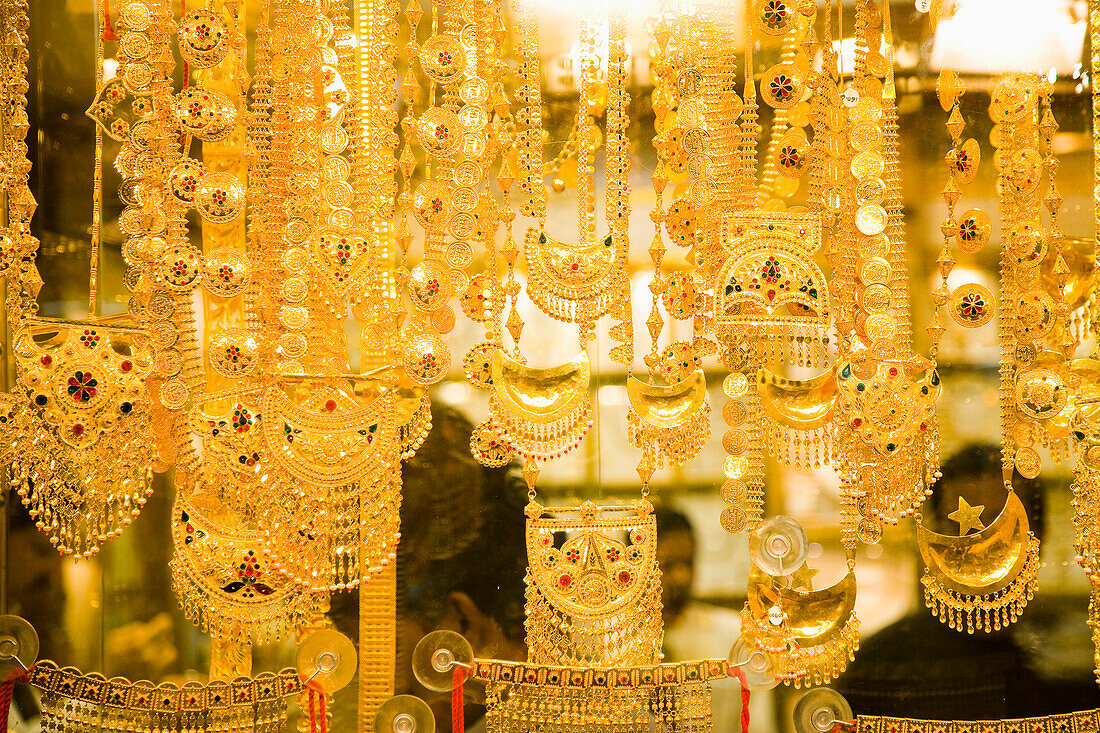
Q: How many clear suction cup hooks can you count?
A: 7